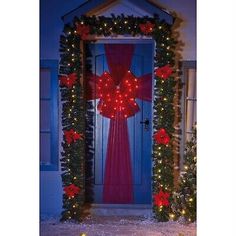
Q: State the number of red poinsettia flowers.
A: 8